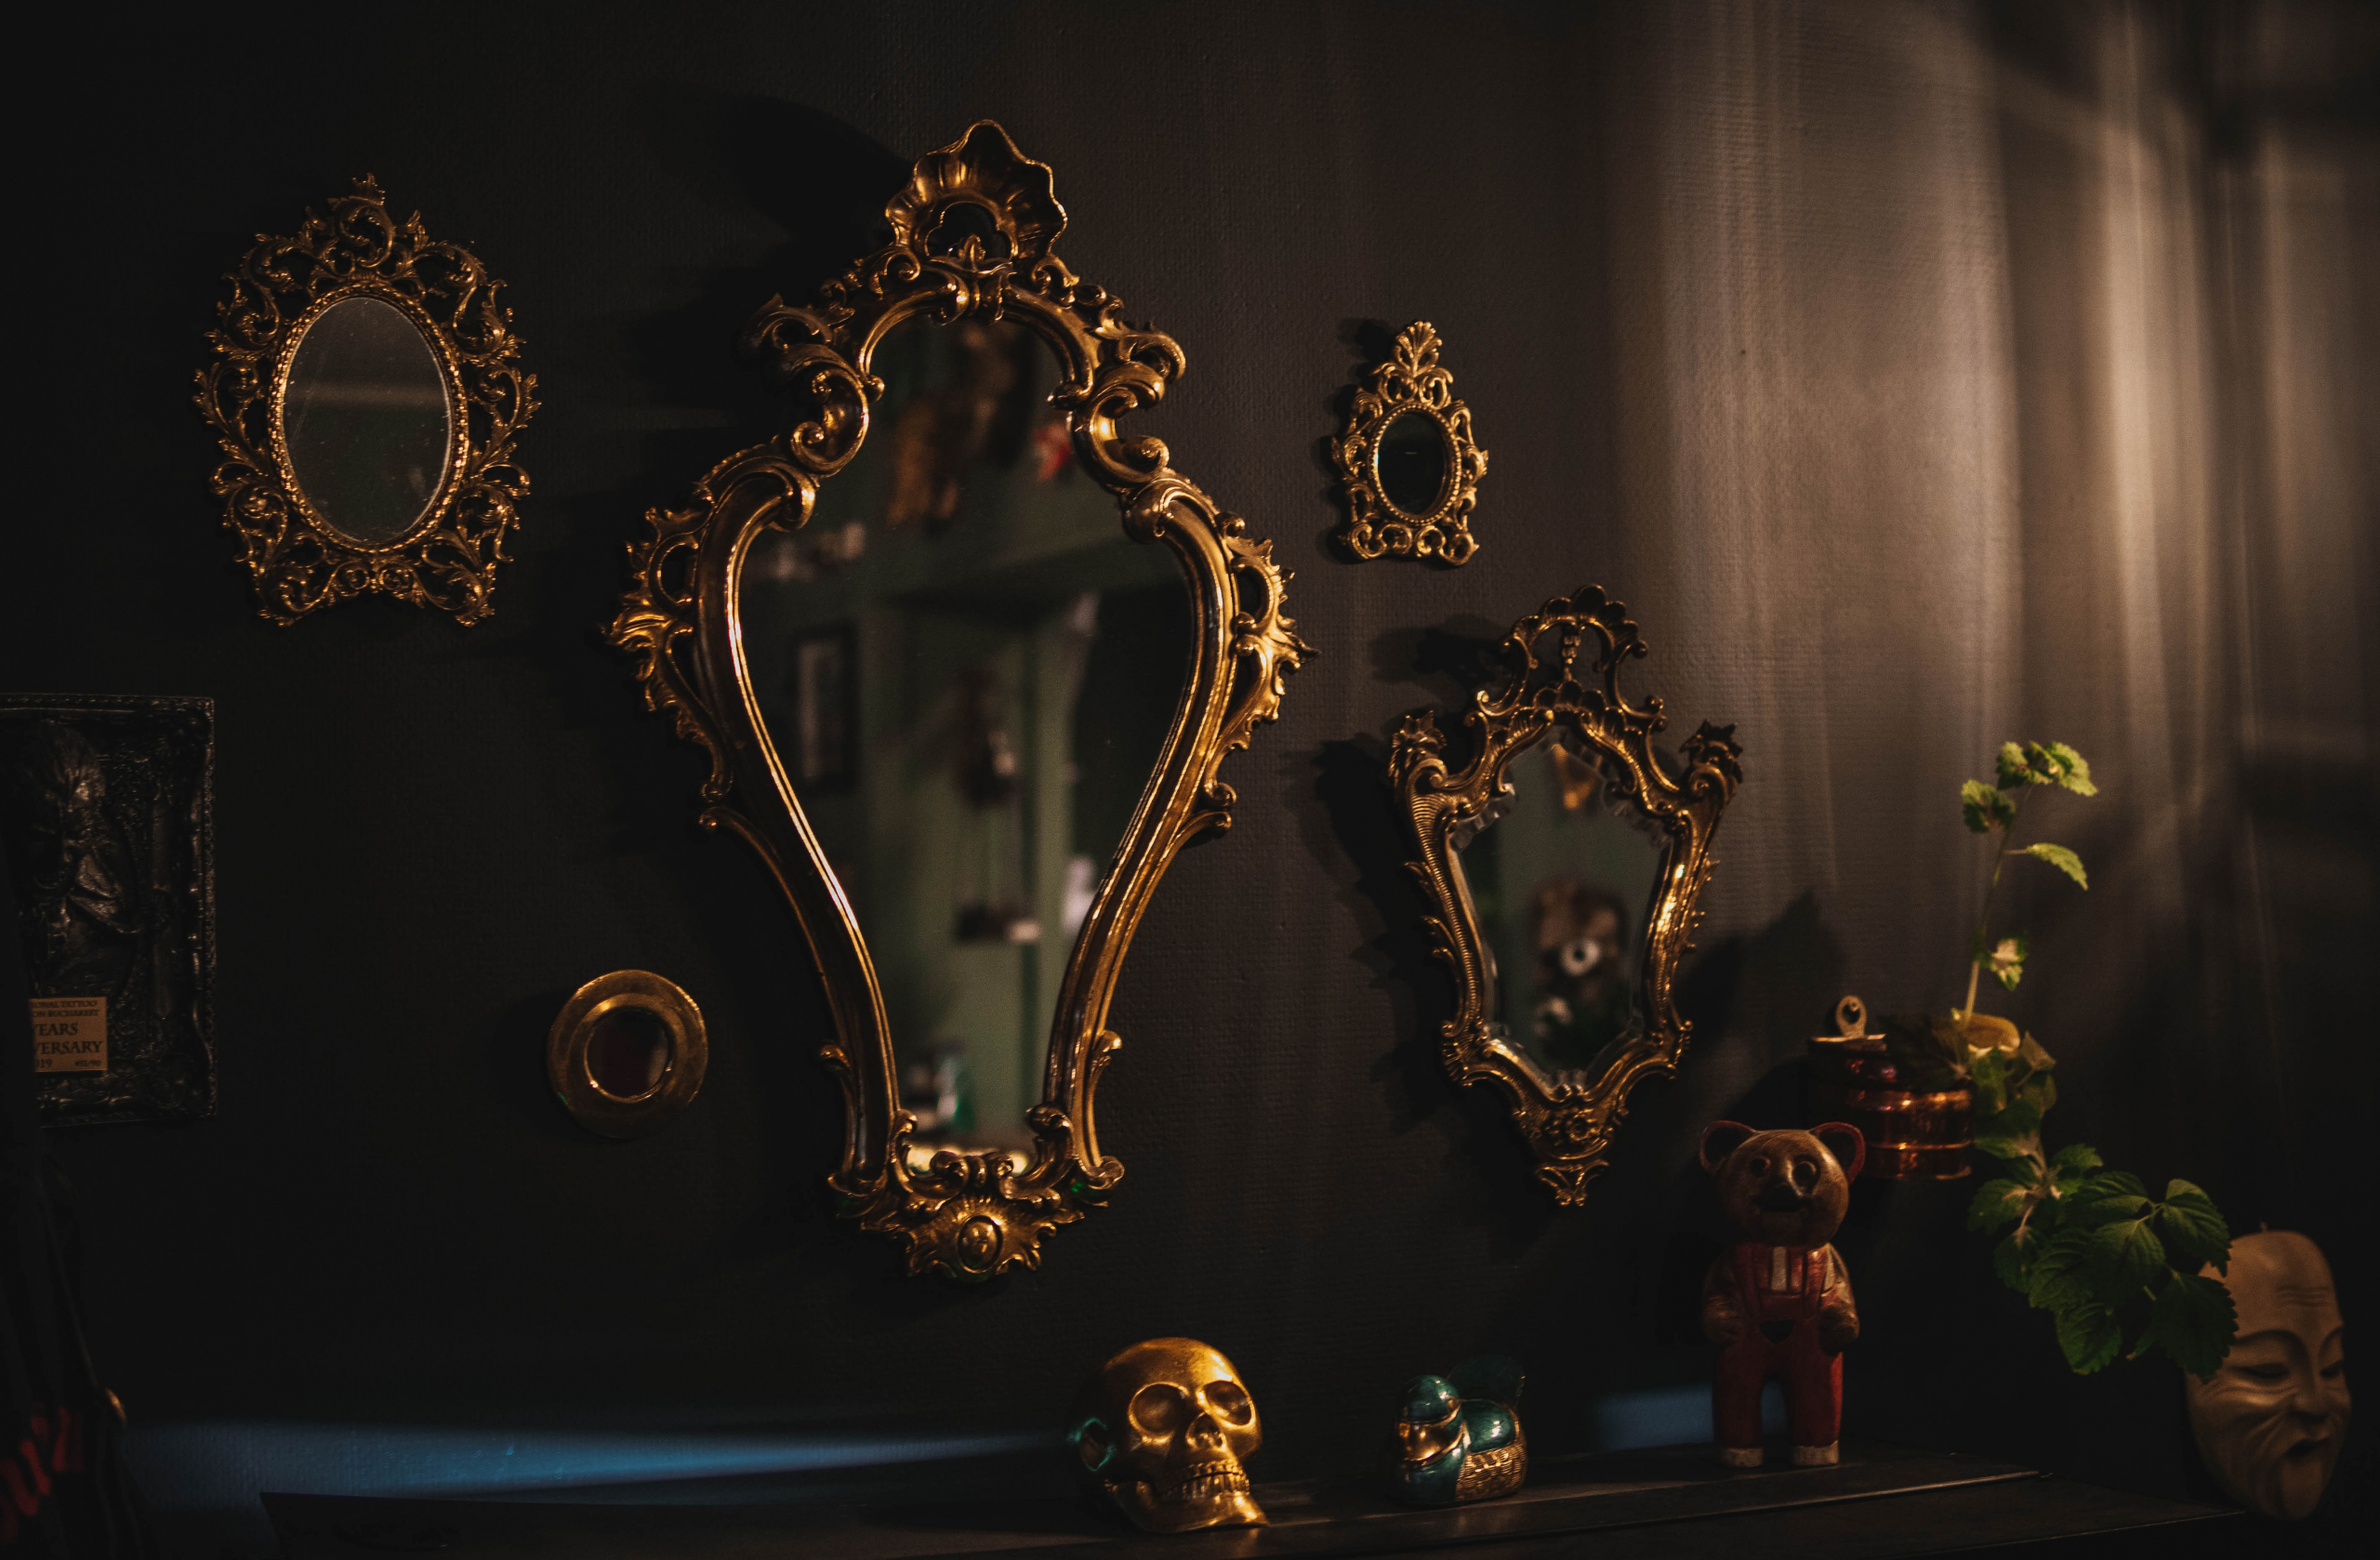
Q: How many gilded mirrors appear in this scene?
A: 5